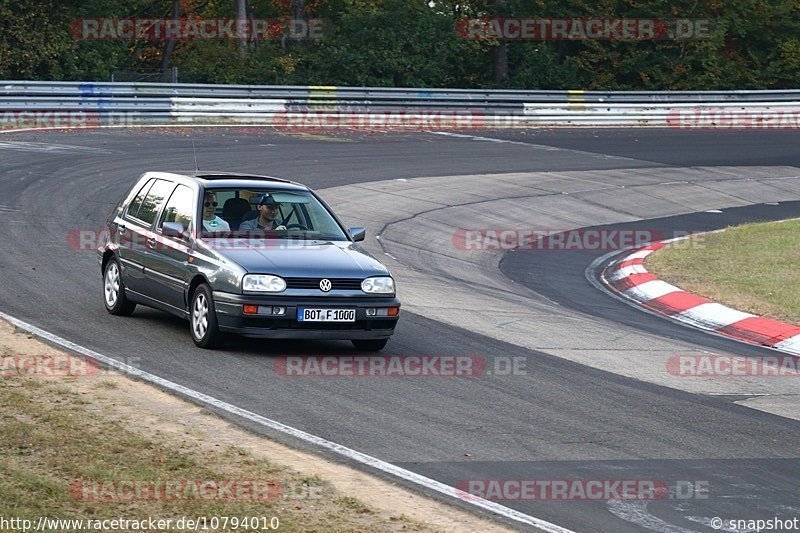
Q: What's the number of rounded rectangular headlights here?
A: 2